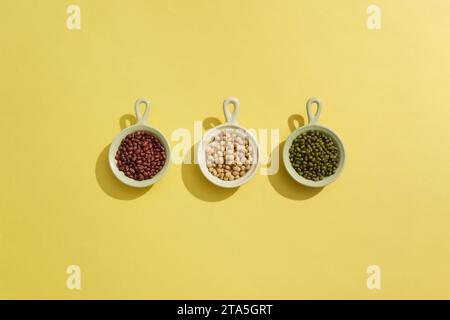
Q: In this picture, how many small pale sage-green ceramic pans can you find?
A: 2